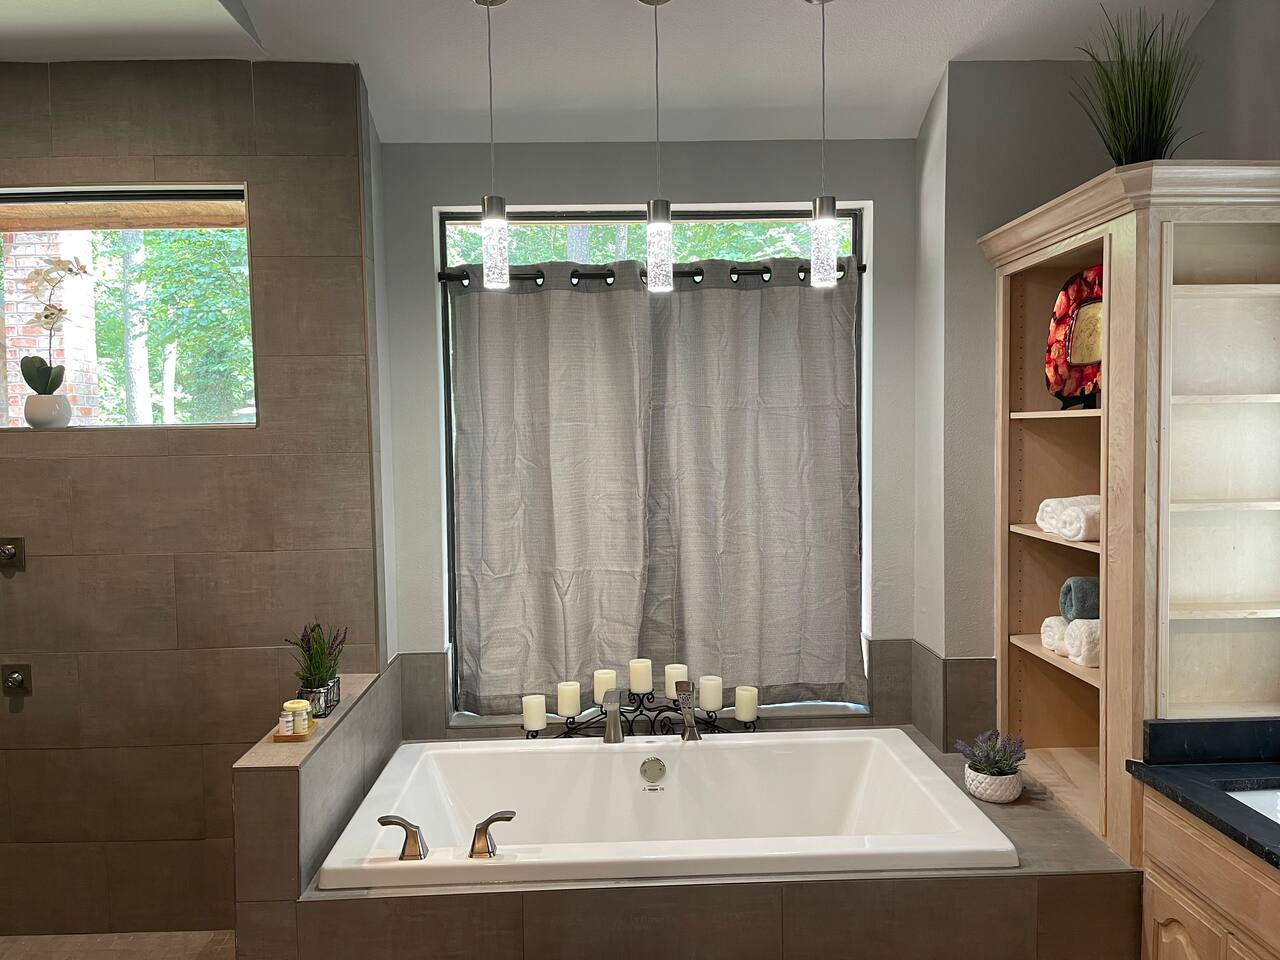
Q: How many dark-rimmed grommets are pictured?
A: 10